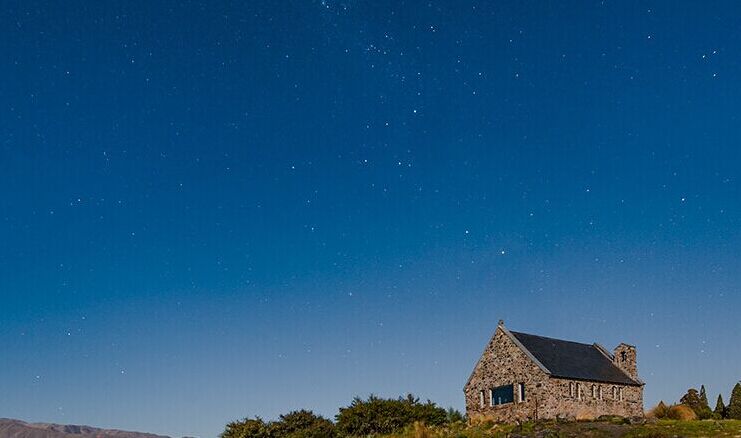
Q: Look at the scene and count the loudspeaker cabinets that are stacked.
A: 0